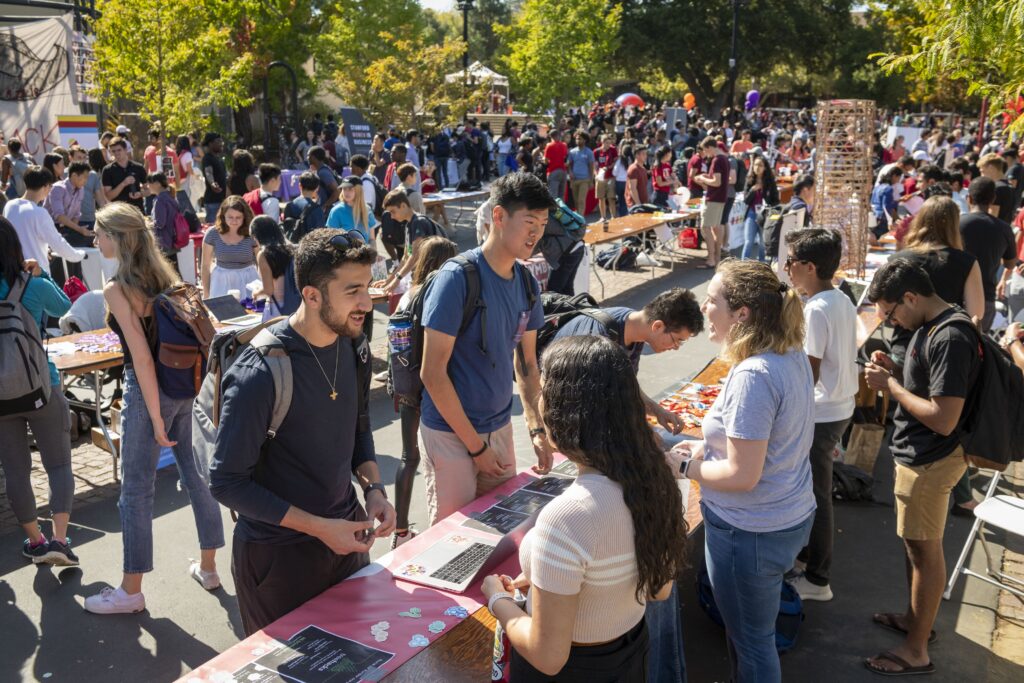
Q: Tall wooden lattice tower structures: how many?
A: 1